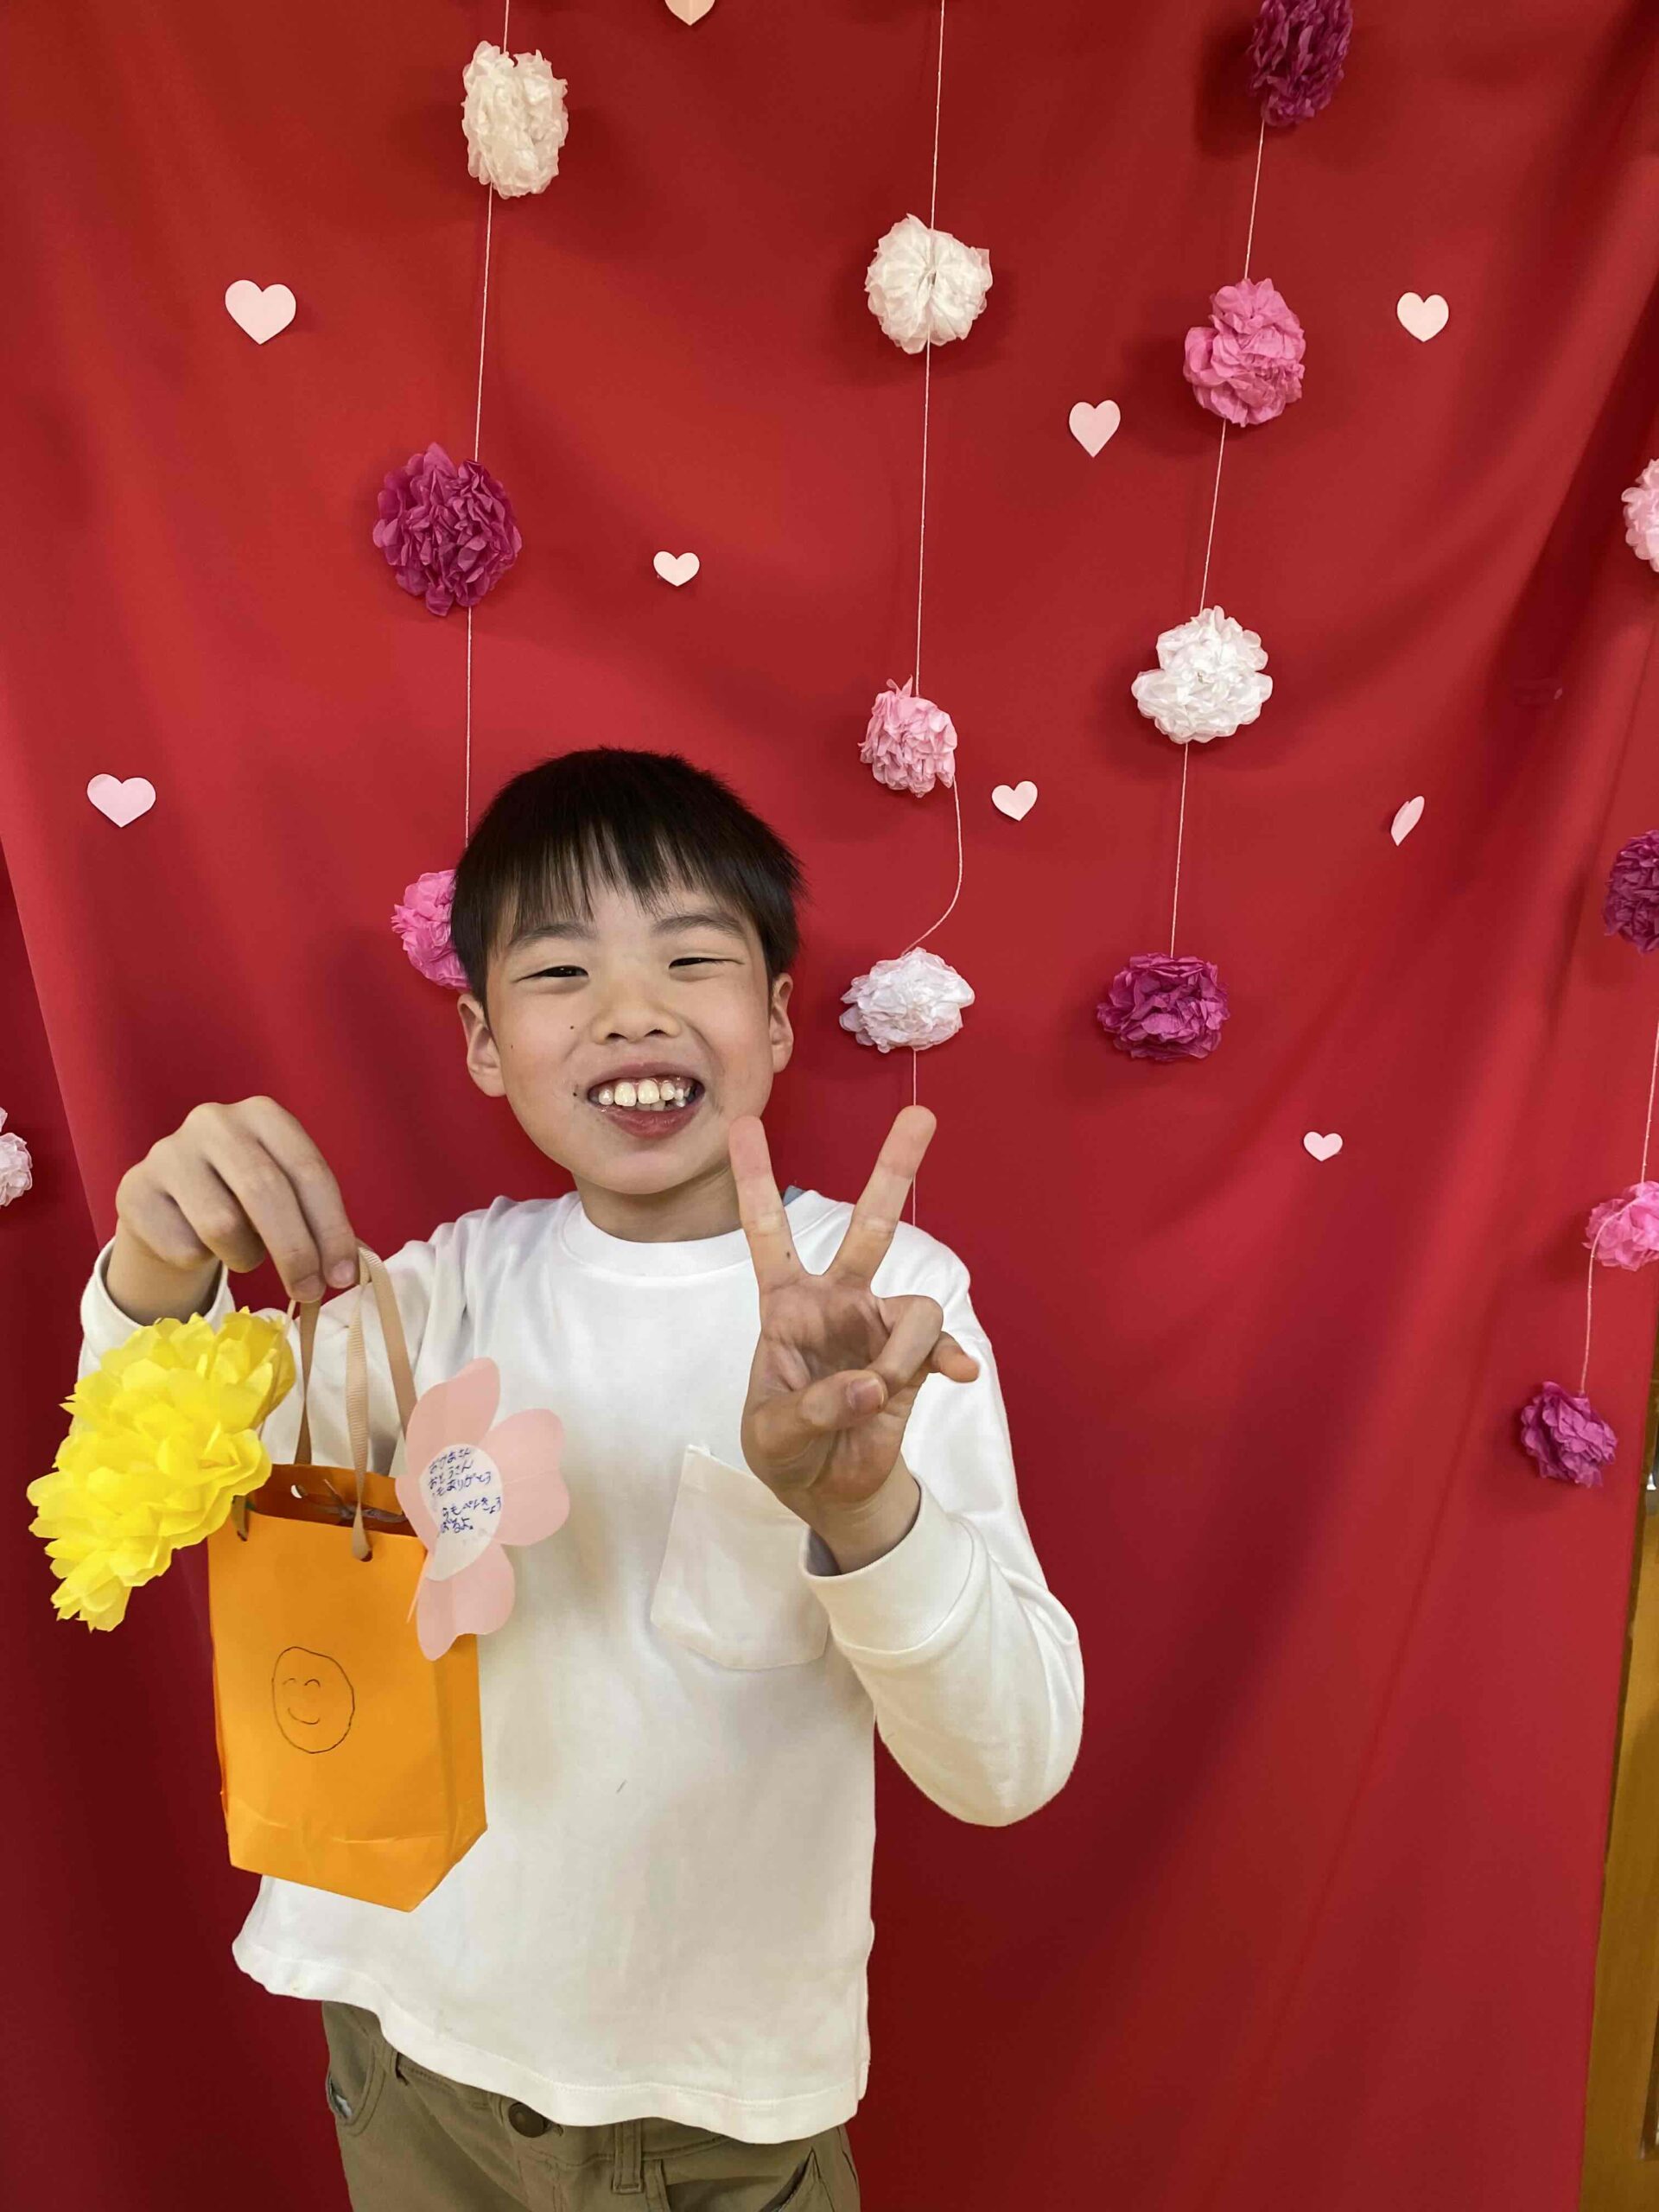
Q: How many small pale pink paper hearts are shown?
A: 9